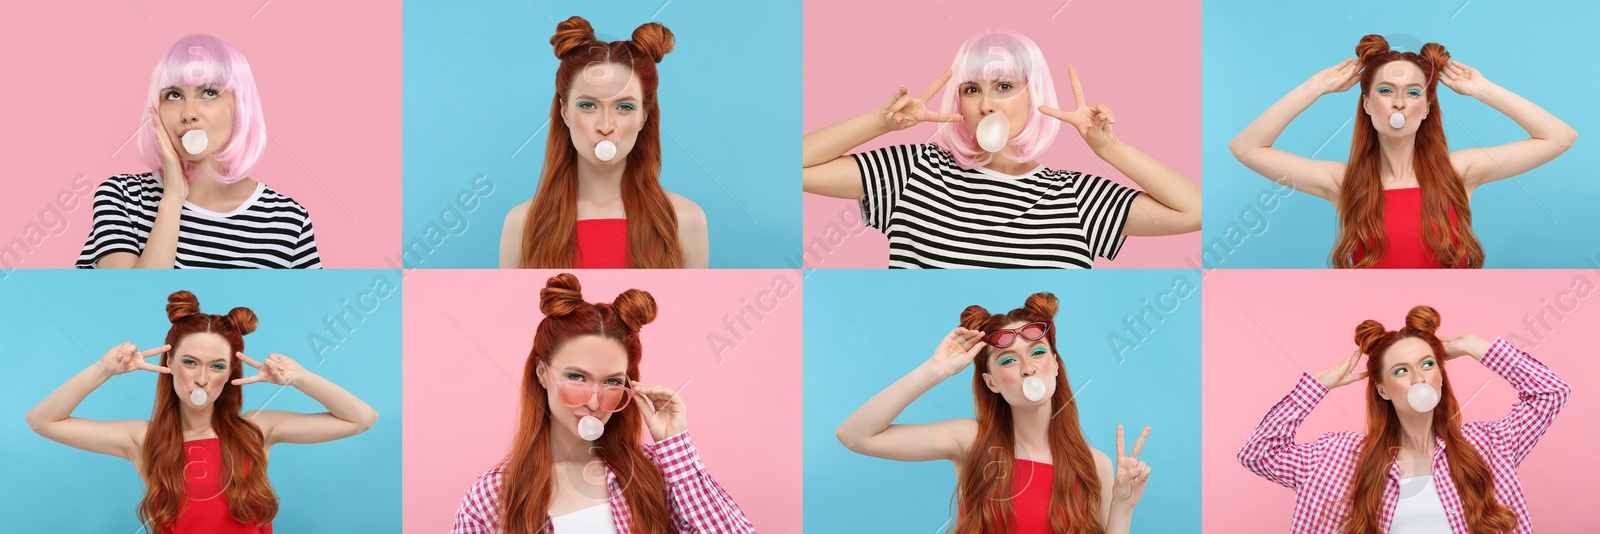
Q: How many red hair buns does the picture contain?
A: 12